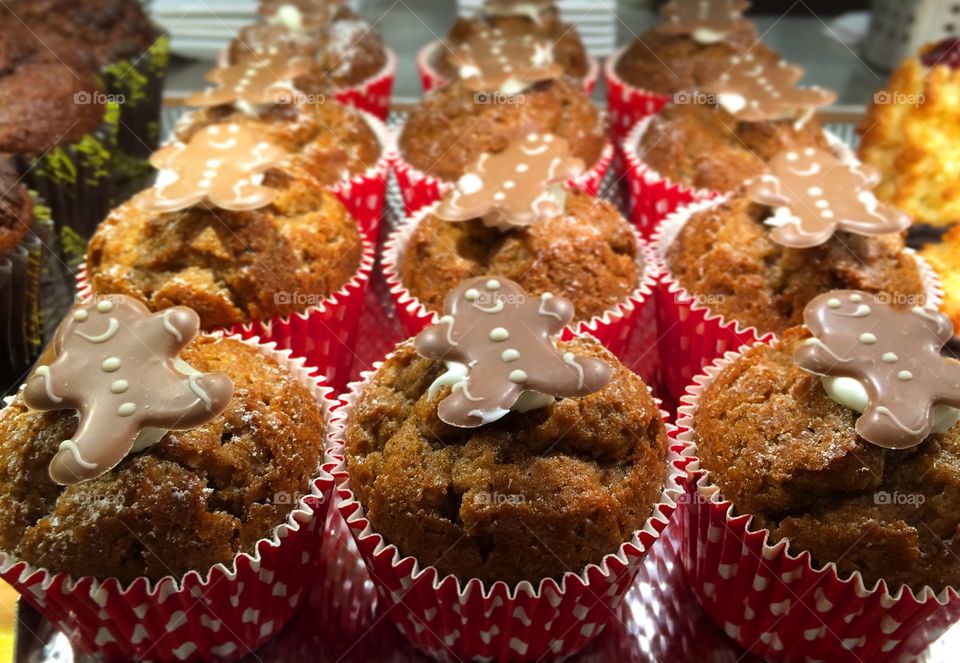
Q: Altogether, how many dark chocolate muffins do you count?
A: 3